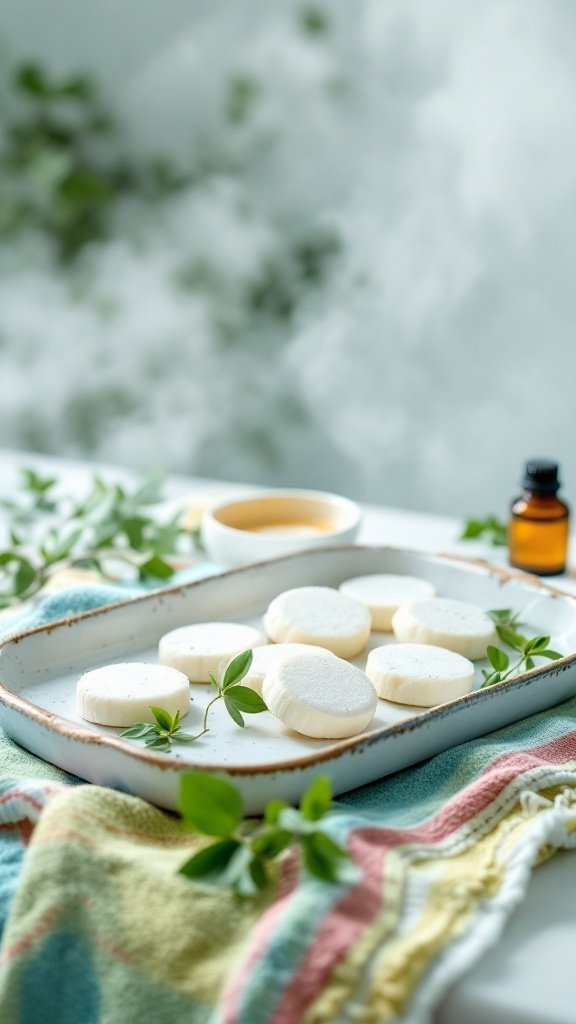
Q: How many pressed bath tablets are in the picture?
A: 8